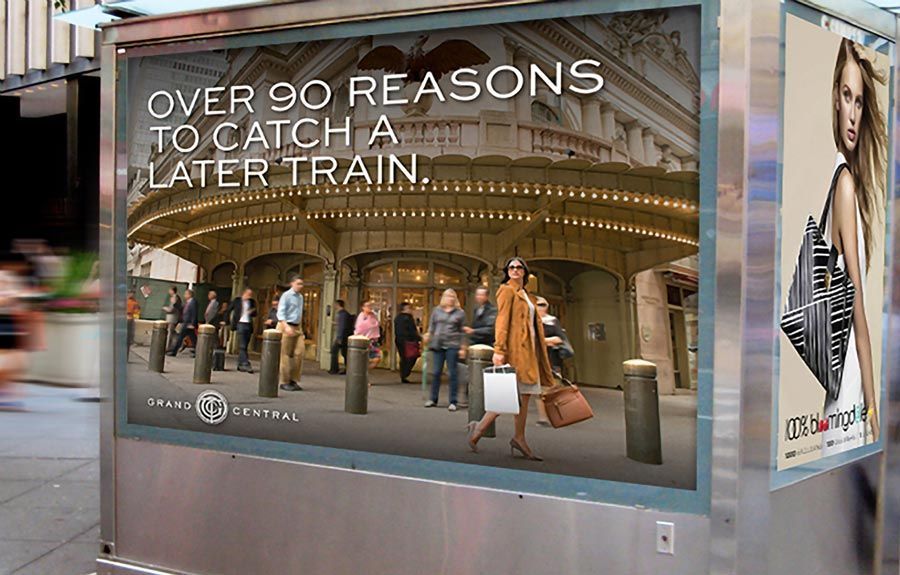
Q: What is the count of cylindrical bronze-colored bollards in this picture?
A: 6